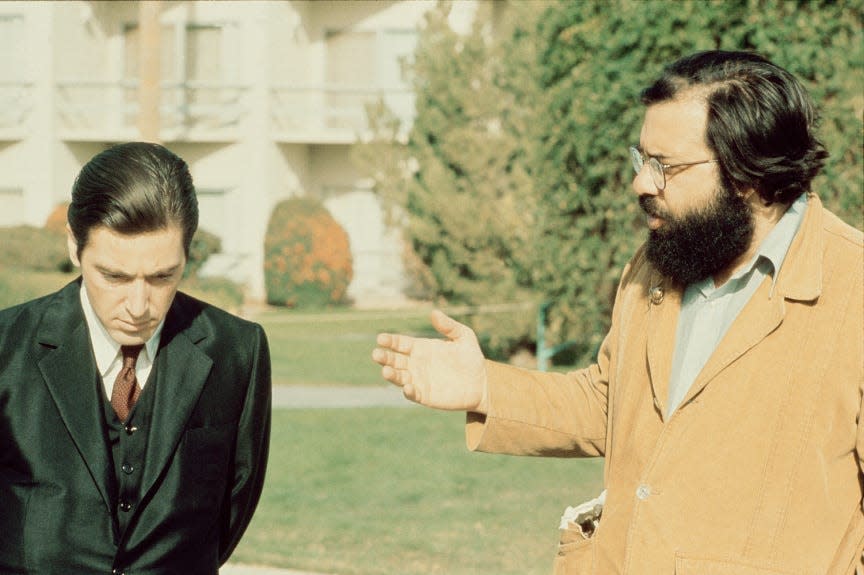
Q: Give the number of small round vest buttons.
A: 3